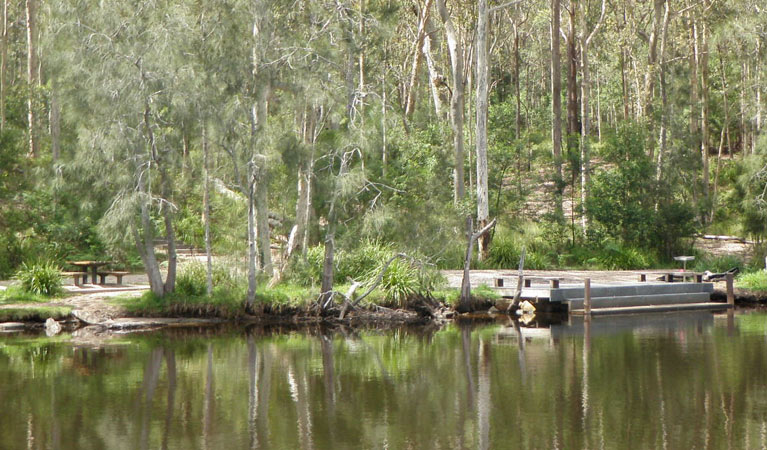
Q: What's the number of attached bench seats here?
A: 2